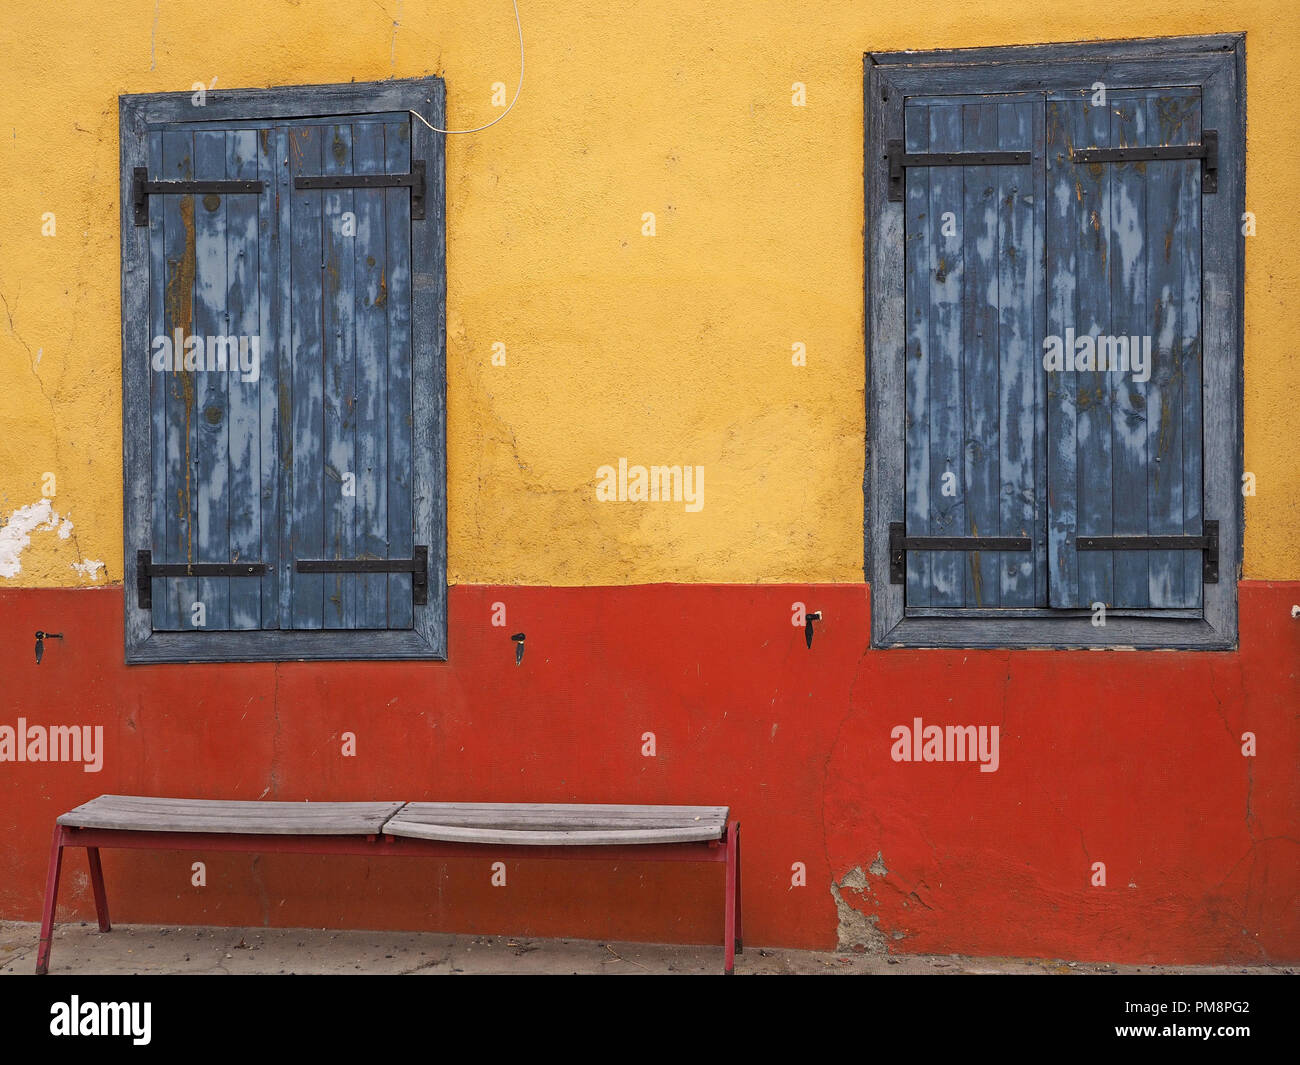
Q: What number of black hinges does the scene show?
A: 8